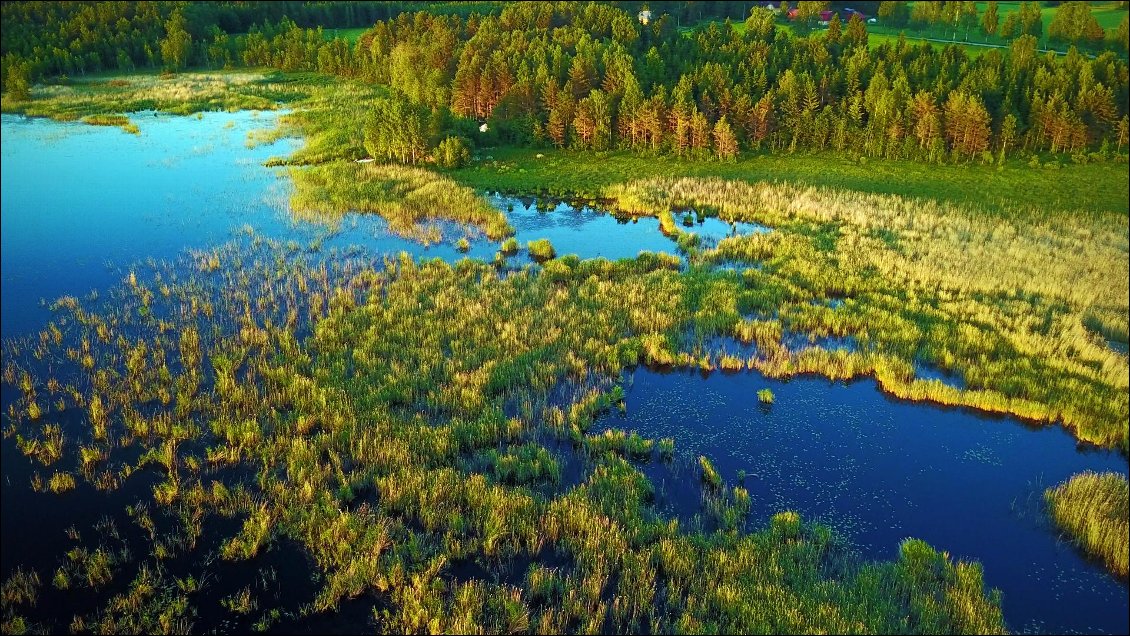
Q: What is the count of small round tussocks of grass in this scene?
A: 4